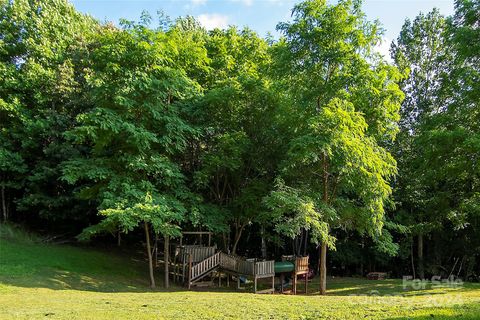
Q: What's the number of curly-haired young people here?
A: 0